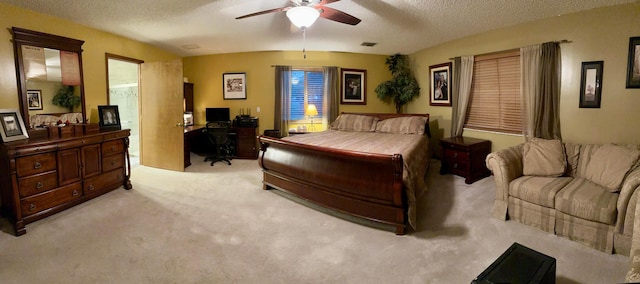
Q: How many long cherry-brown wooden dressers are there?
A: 1